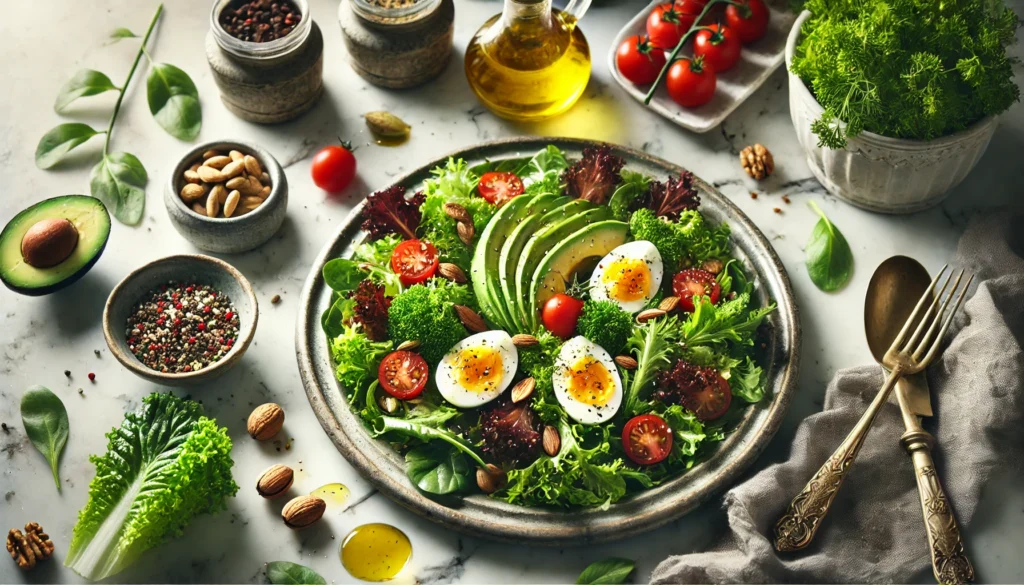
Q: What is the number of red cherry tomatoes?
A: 14